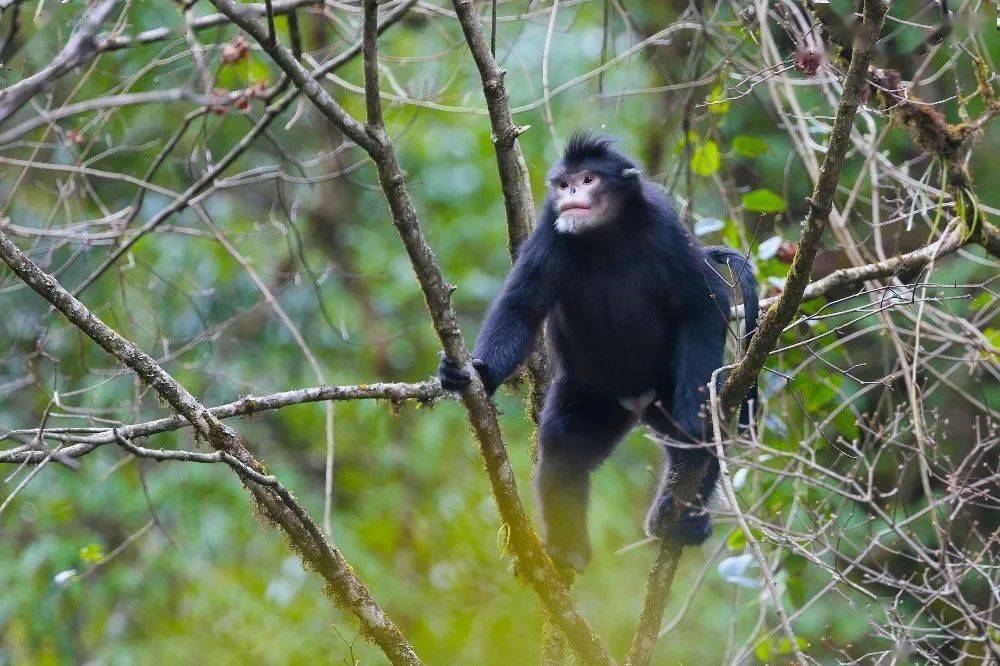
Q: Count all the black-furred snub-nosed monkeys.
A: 1